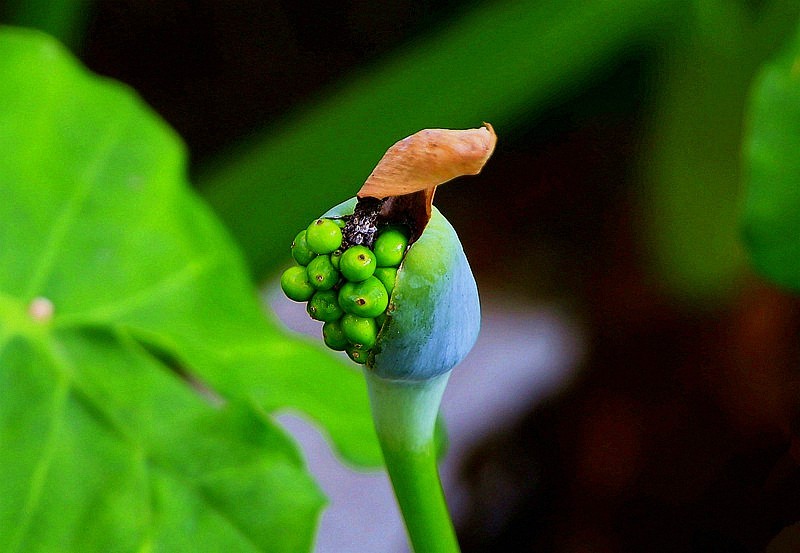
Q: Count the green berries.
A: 13